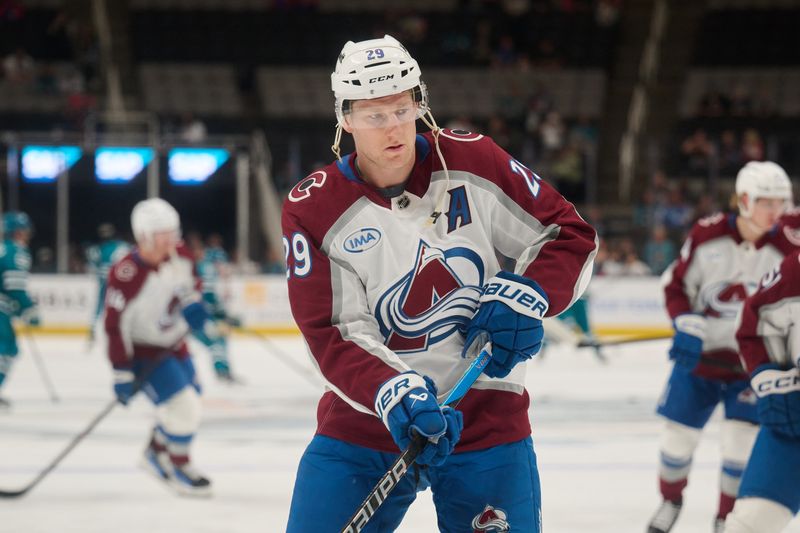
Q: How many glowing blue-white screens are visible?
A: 3